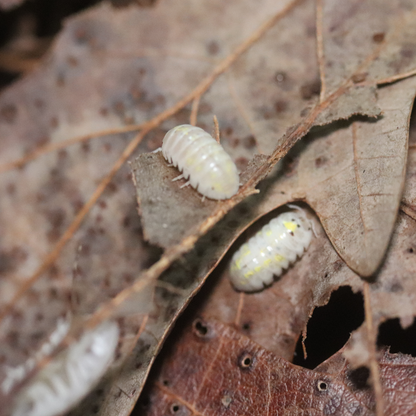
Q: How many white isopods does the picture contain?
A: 3